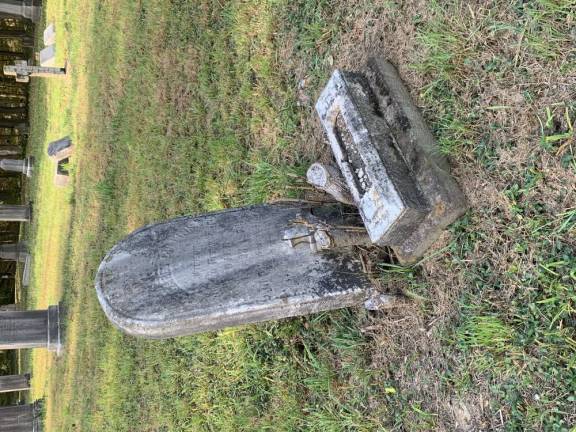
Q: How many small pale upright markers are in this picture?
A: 2